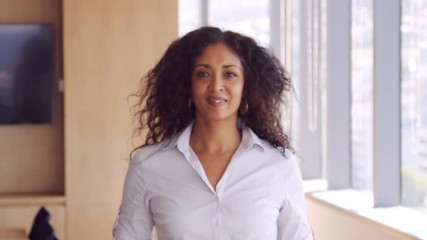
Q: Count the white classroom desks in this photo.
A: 0